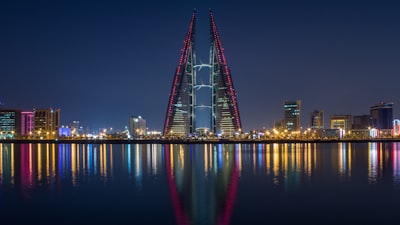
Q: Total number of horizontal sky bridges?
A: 3